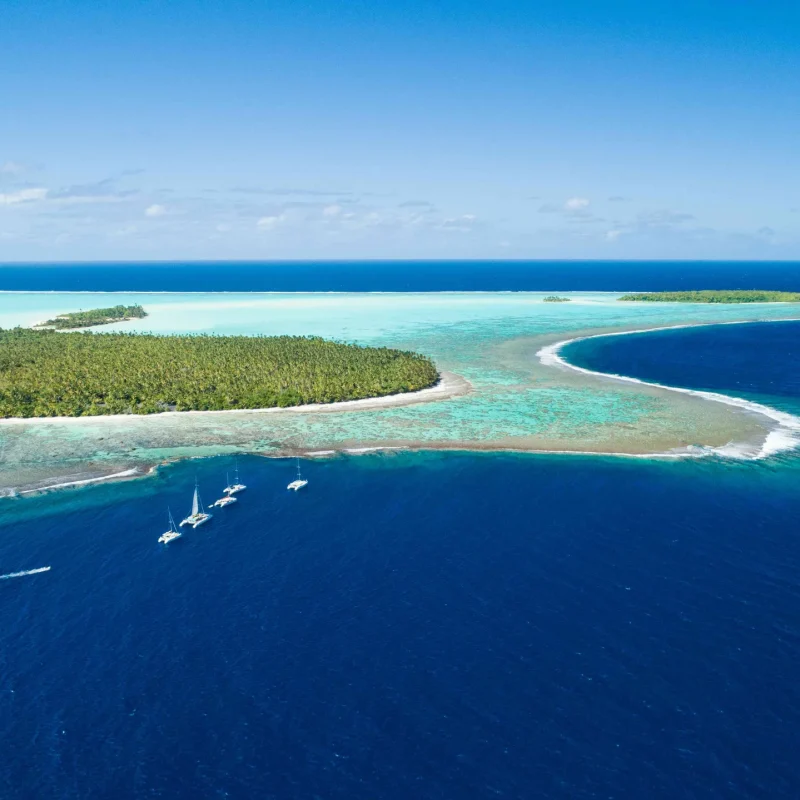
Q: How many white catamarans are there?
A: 5